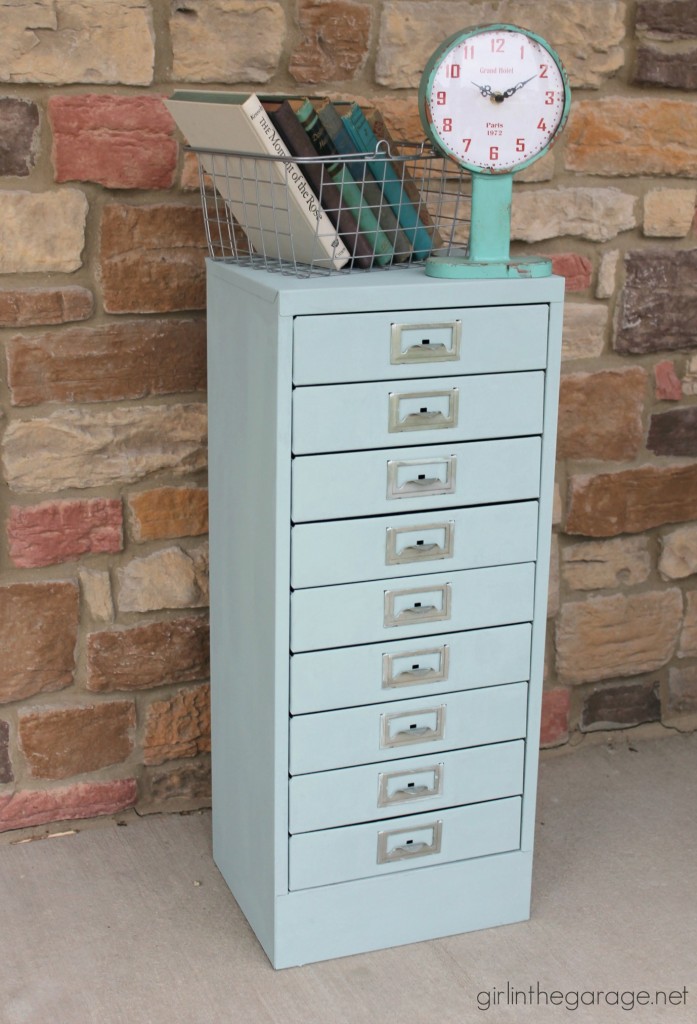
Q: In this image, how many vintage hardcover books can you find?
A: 6